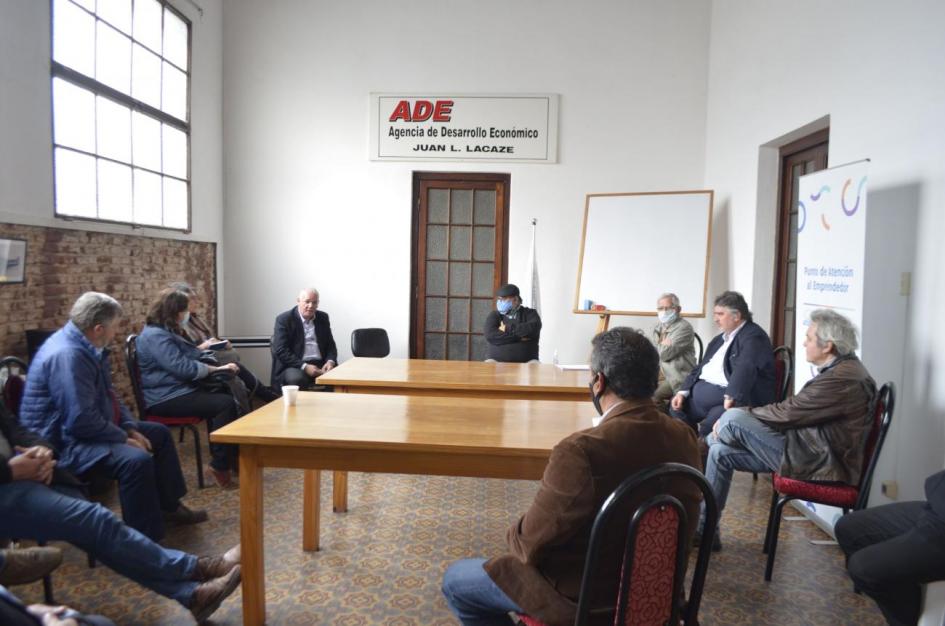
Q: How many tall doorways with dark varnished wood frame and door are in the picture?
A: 2